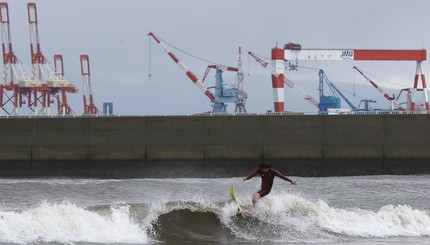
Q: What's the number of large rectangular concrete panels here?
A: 8